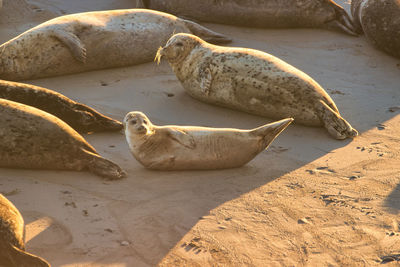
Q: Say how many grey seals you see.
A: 8